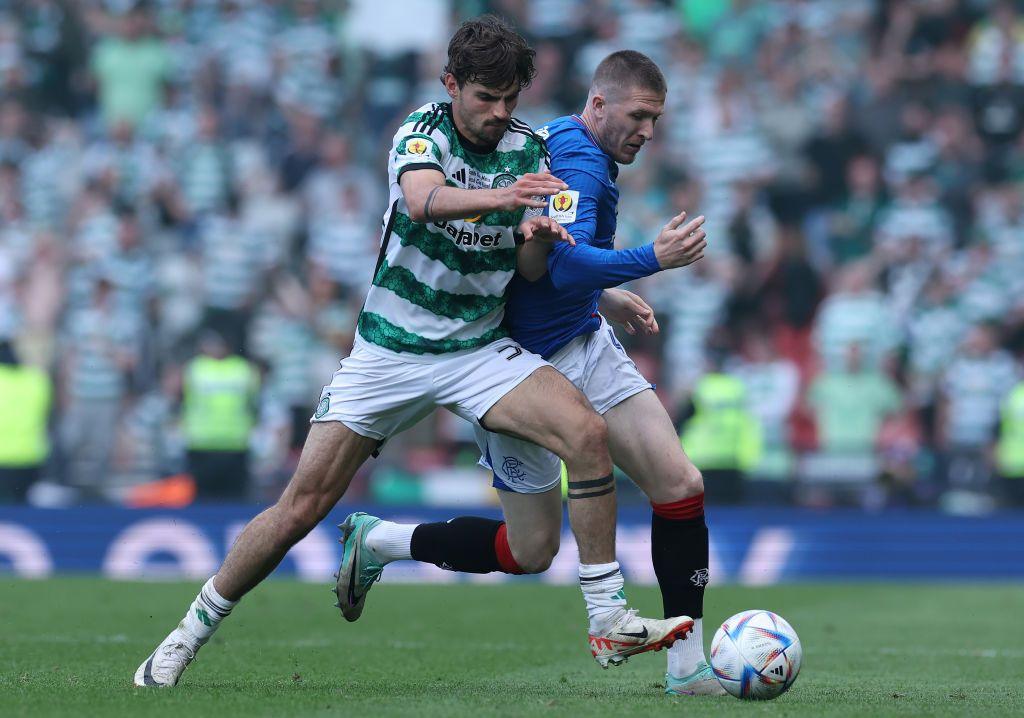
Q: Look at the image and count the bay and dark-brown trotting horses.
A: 0